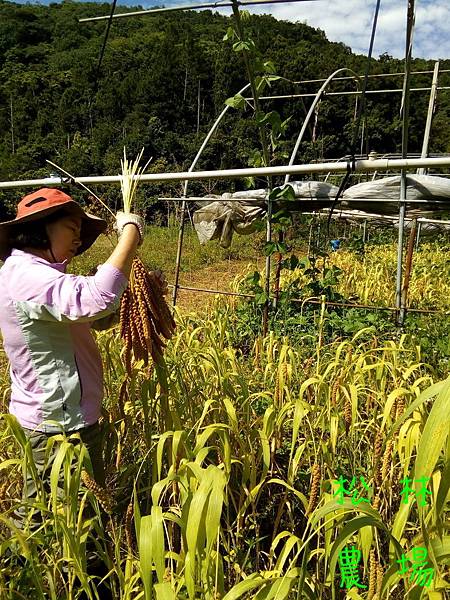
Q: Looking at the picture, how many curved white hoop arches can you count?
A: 2